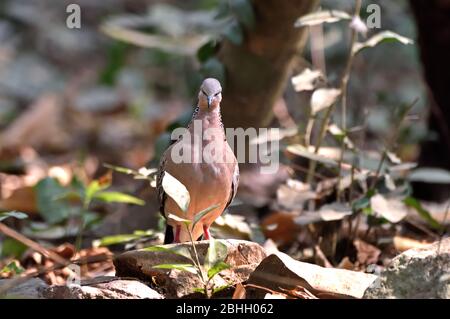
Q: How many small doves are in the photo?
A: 1